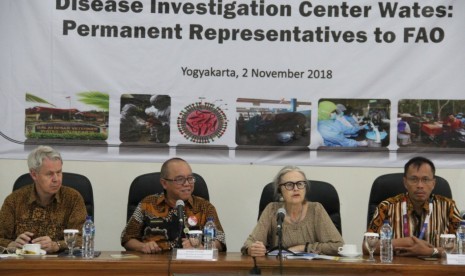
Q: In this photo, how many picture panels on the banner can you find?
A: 6